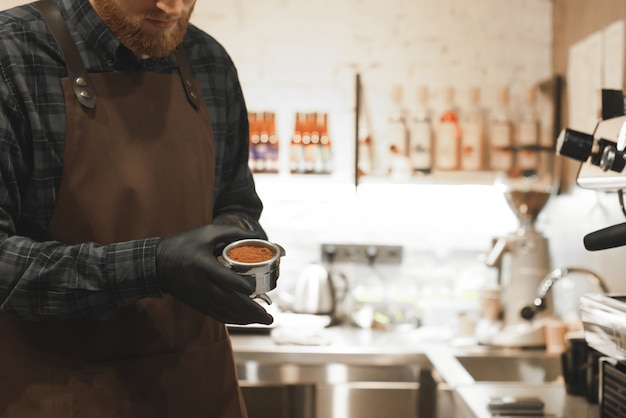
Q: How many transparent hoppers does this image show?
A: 1